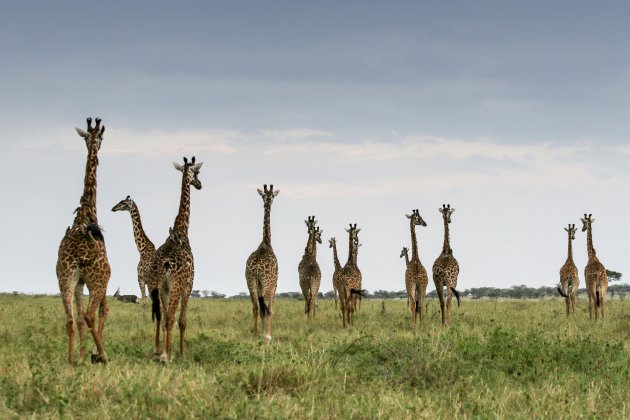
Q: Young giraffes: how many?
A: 2